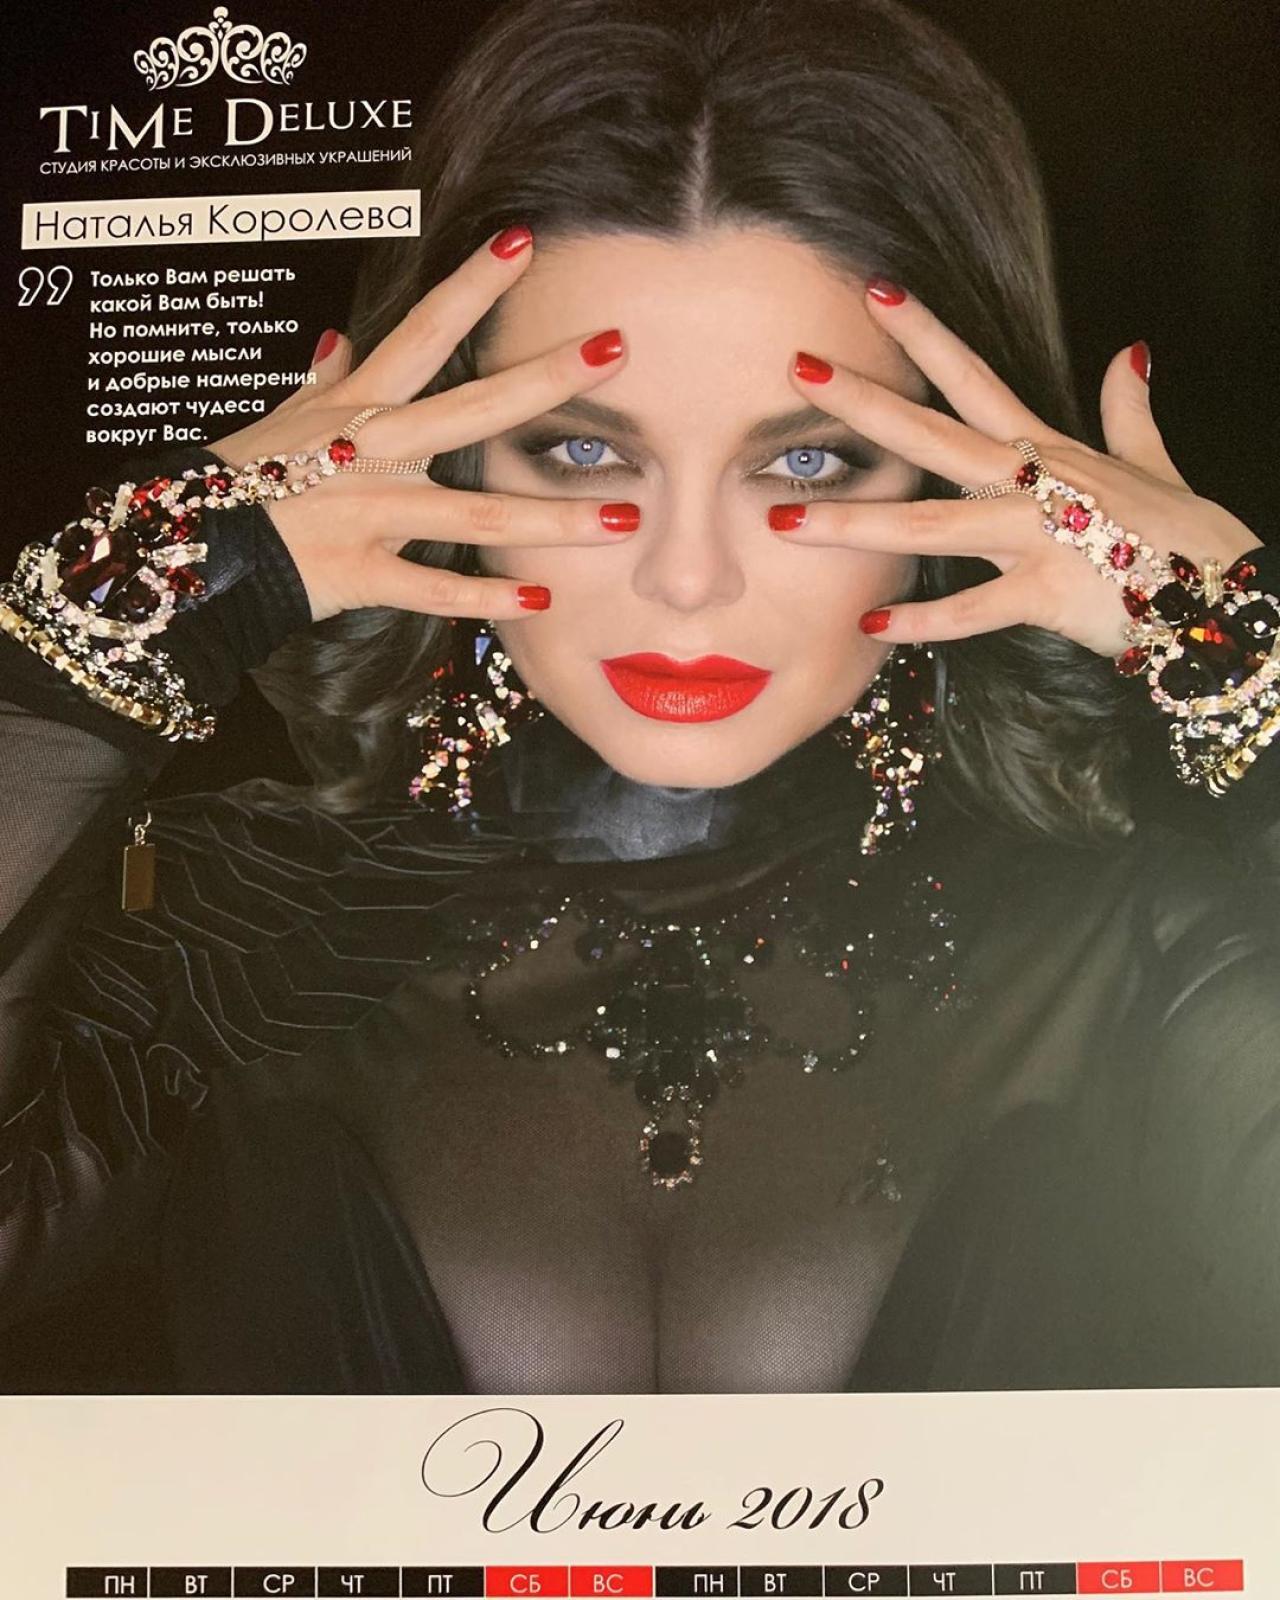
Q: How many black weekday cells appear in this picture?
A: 10